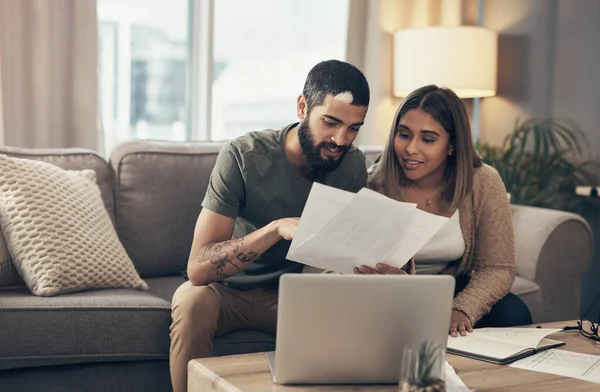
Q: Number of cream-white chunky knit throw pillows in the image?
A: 1